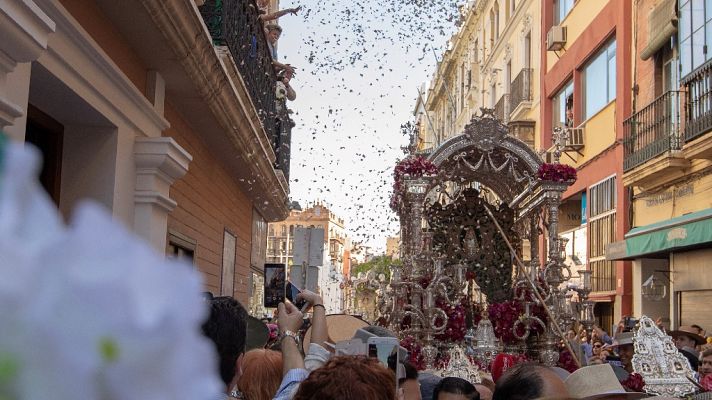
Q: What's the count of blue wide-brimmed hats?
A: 0